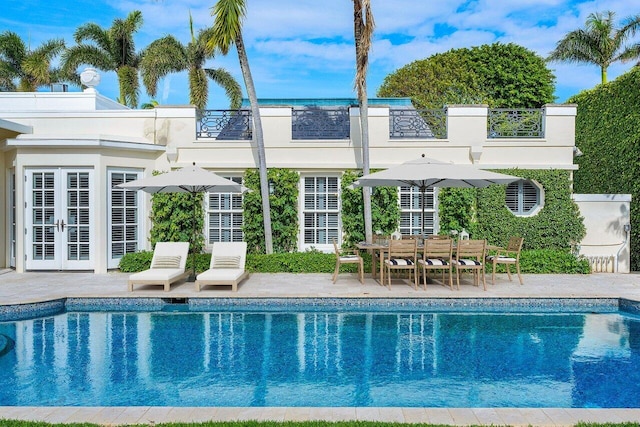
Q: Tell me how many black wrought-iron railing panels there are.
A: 4